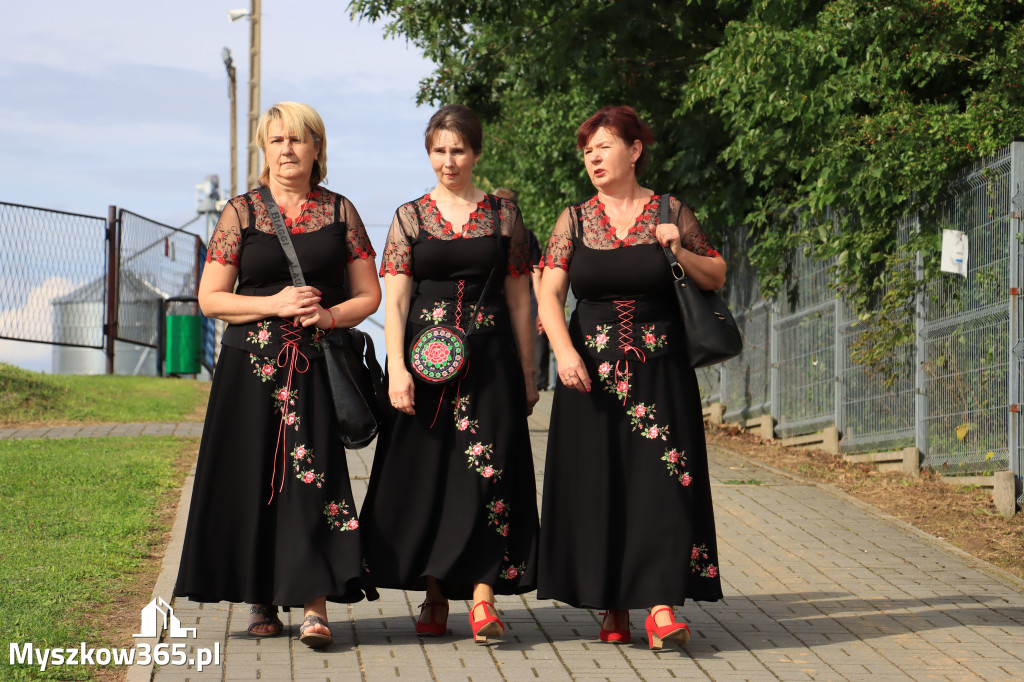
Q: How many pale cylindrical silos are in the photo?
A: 1